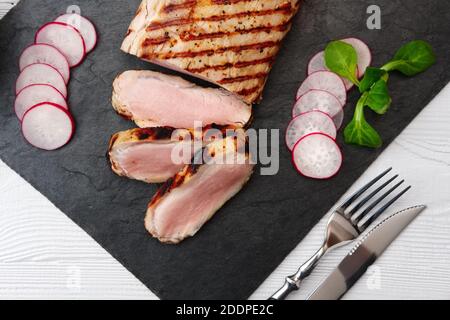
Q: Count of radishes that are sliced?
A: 12